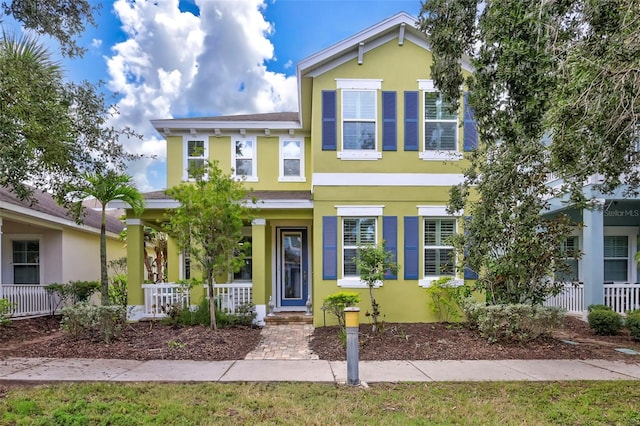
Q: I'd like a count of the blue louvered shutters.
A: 8